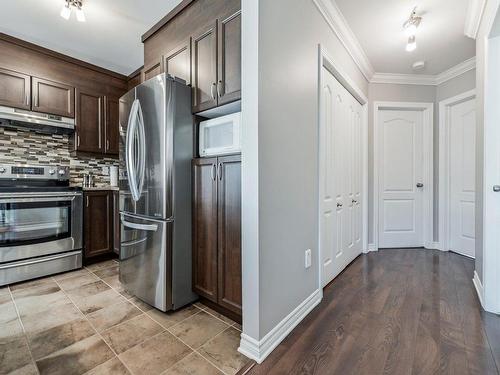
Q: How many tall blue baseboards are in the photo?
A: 0